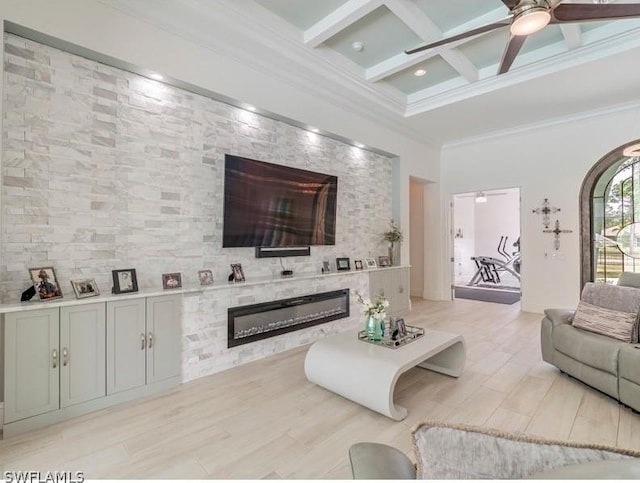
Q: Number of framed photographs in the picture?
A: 12